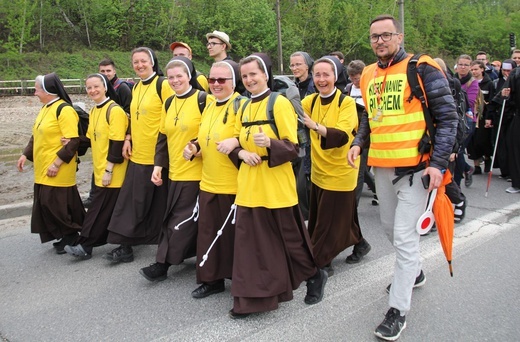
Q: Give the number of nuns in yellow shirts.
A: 7